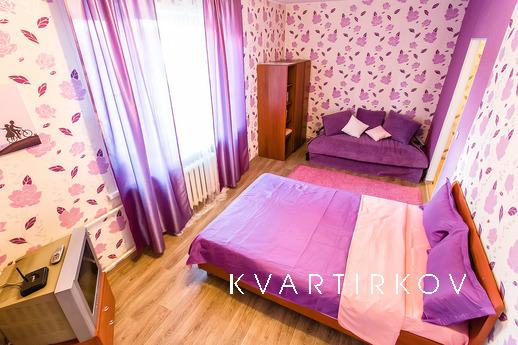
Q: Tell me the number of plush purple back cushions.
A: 3